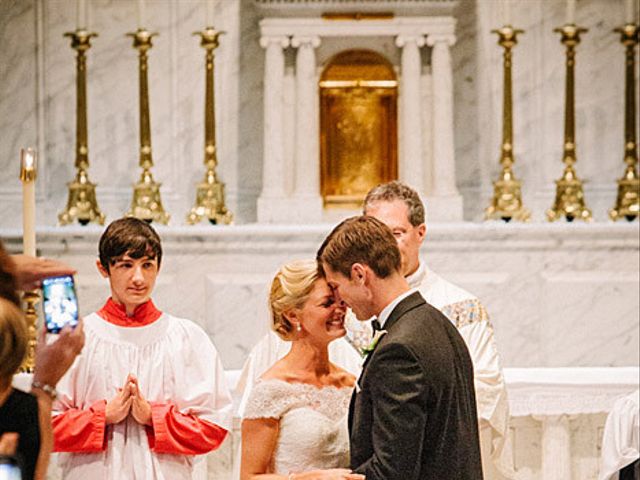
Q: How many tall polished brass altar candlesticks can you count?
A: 6